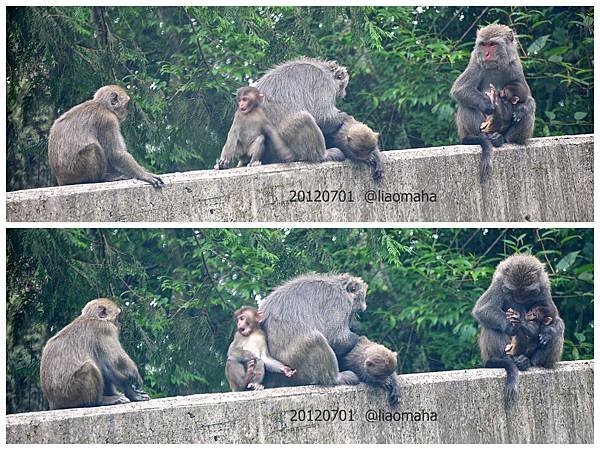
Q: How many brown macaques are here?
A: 12